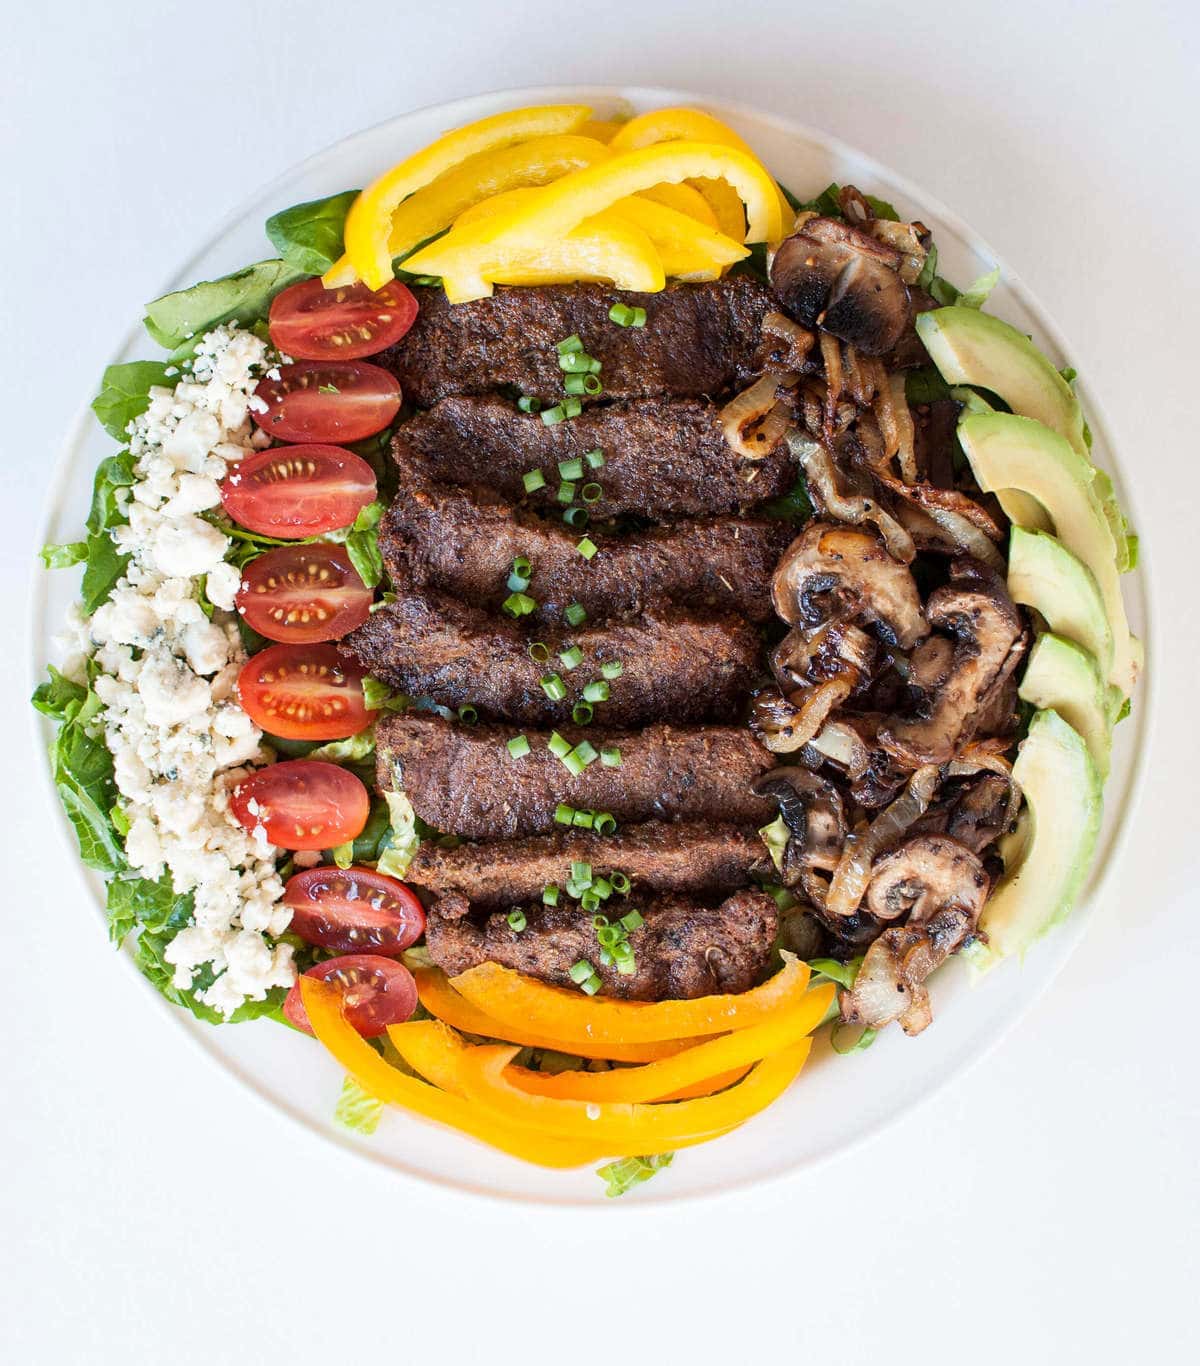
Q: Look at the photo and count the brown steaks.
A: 7